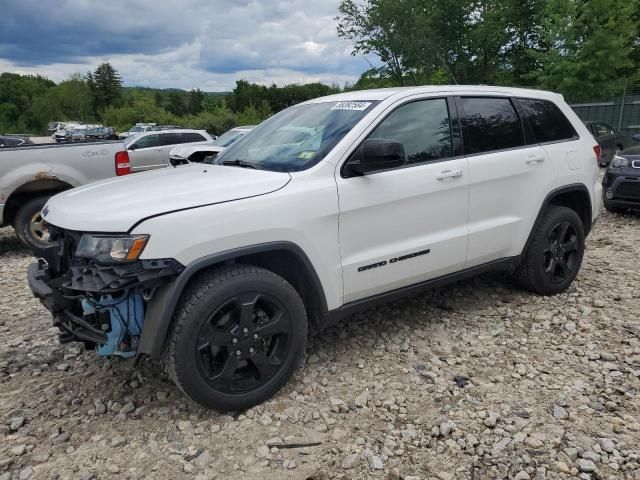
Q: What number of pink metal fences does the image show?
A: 0